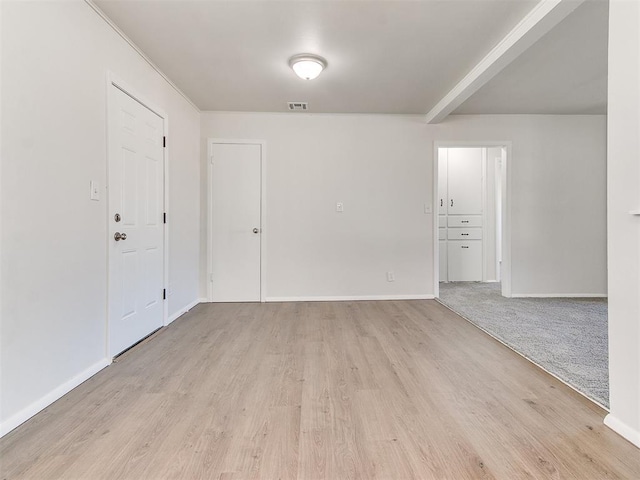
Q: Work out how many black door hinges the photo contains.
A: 3